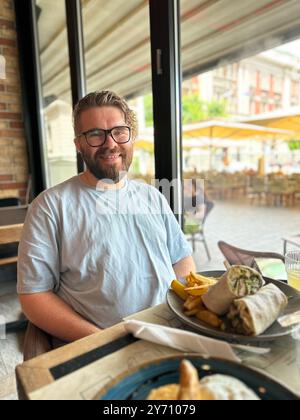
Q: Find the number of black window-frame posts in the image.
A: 3